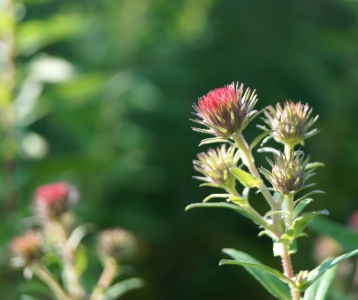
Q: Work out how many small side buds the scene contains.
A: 3